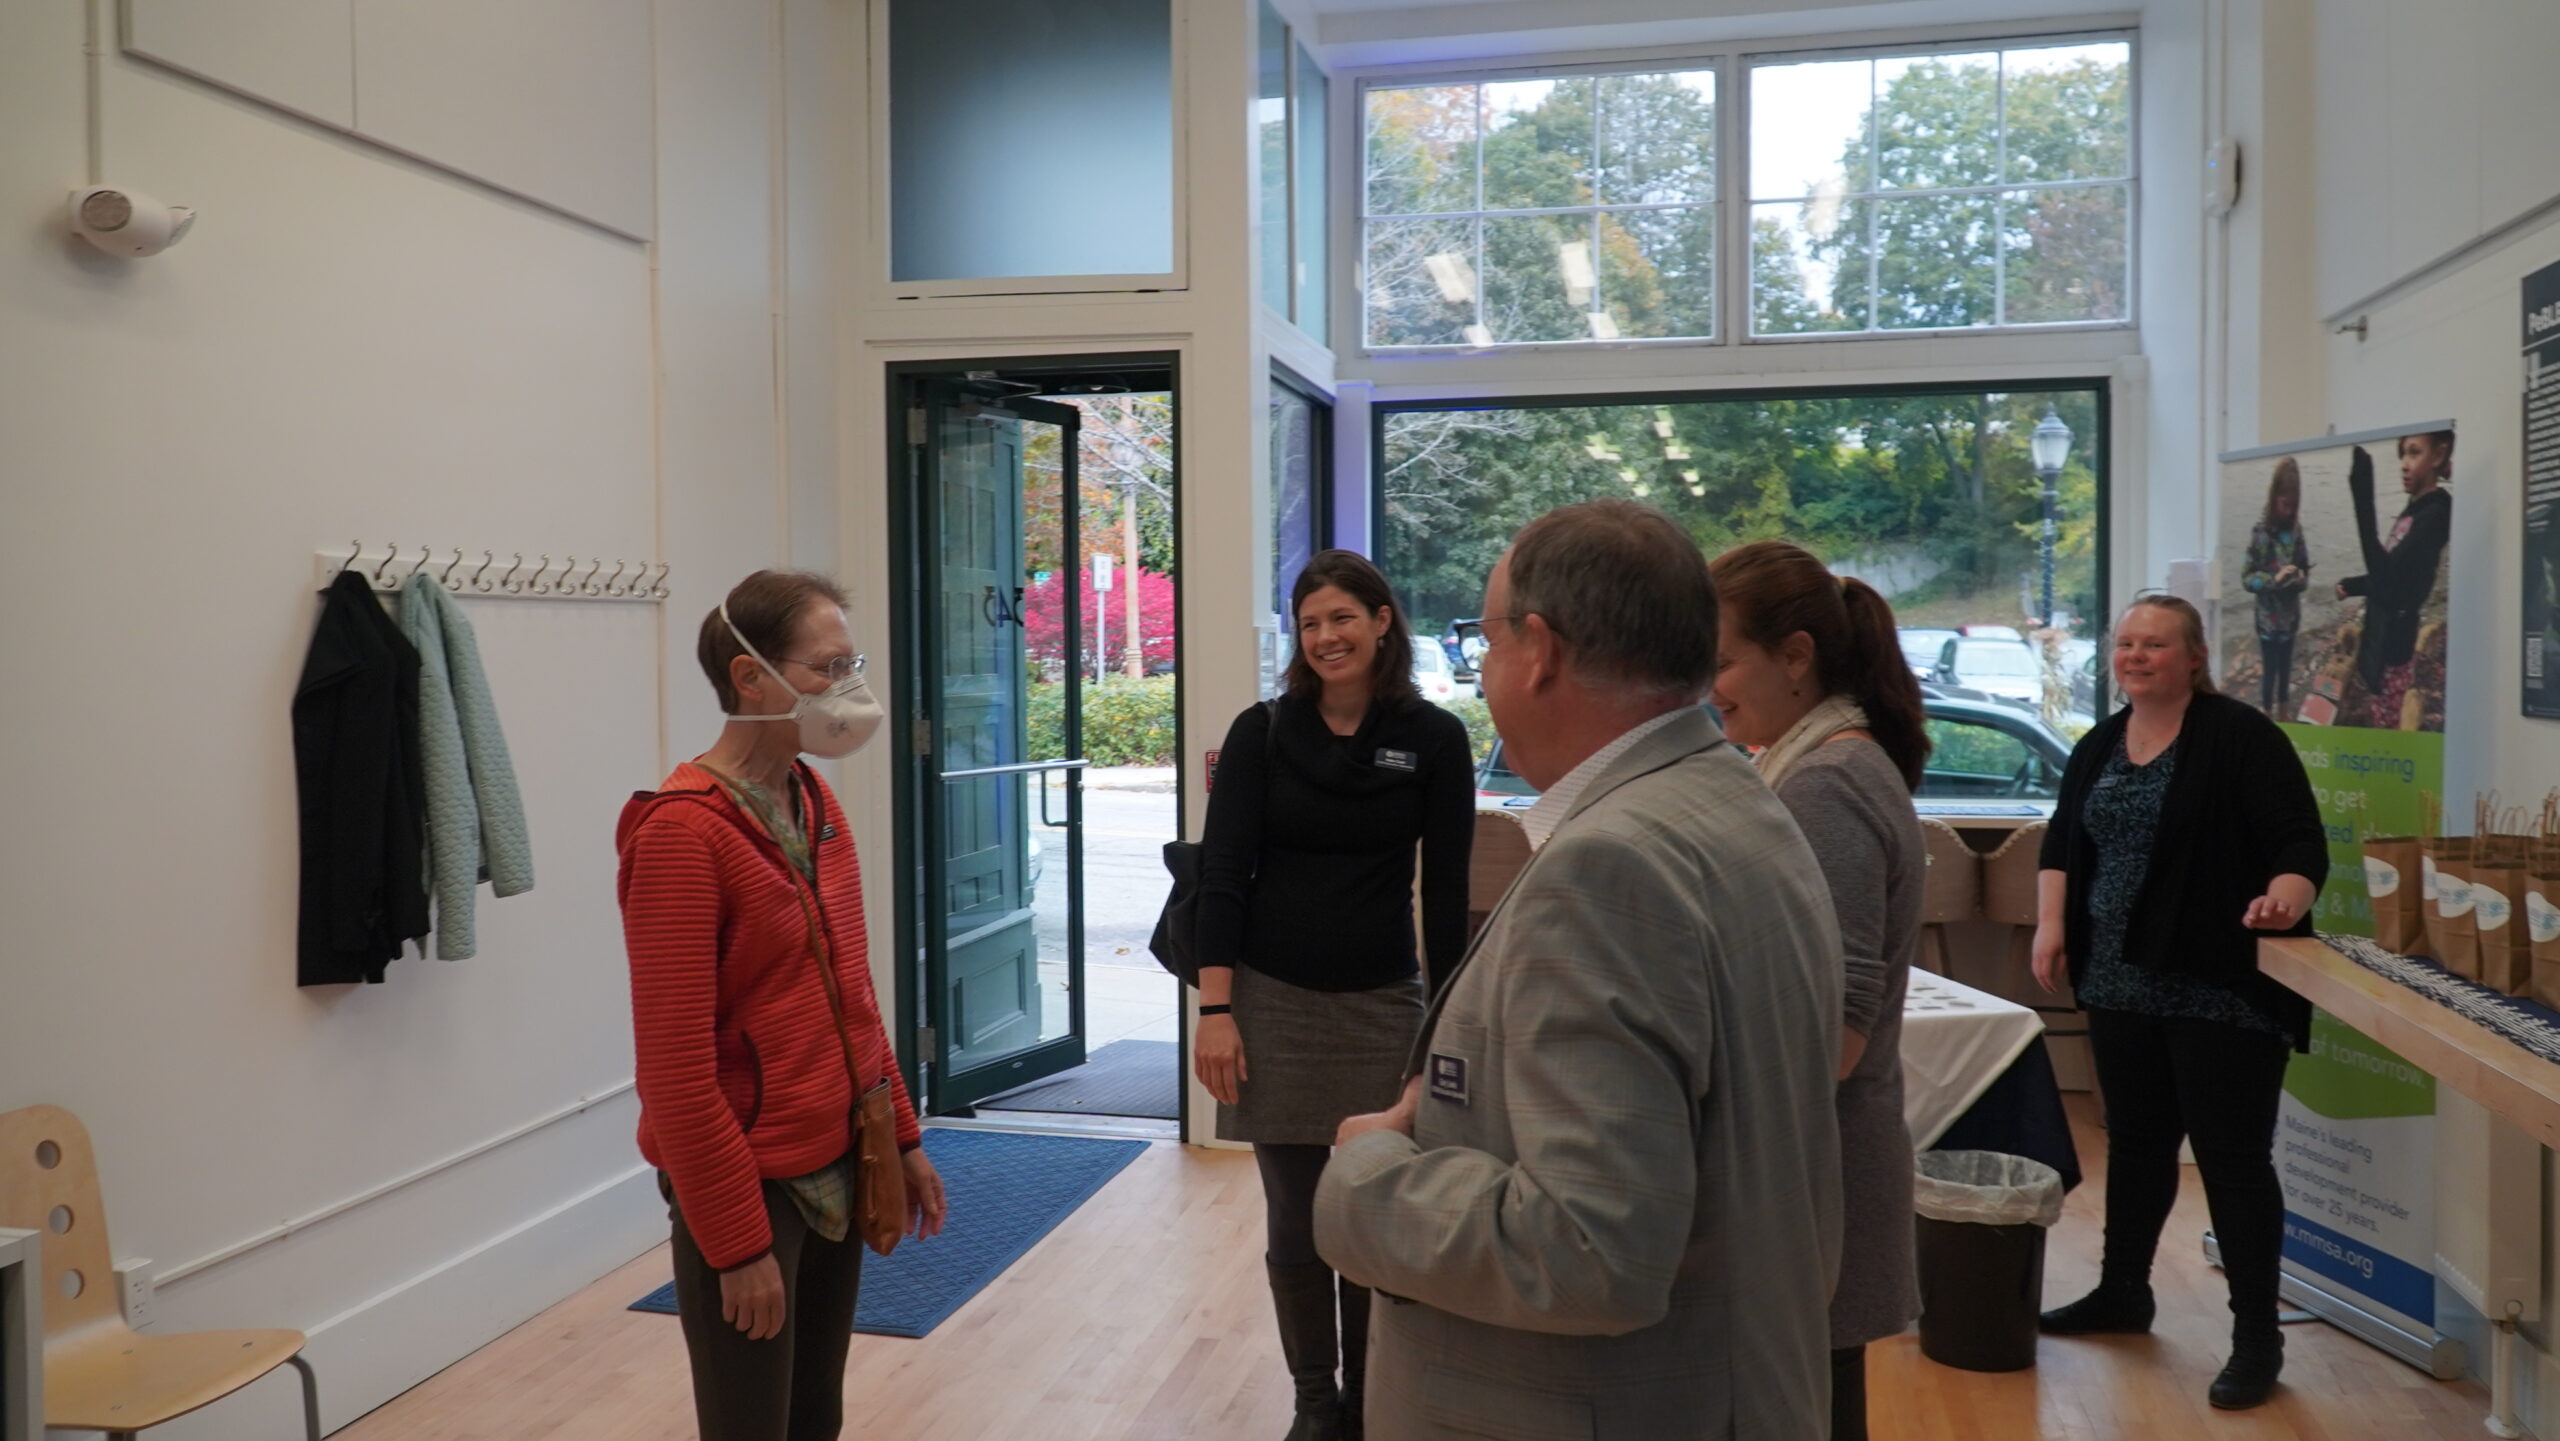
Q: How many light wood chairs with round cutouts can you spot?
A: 1